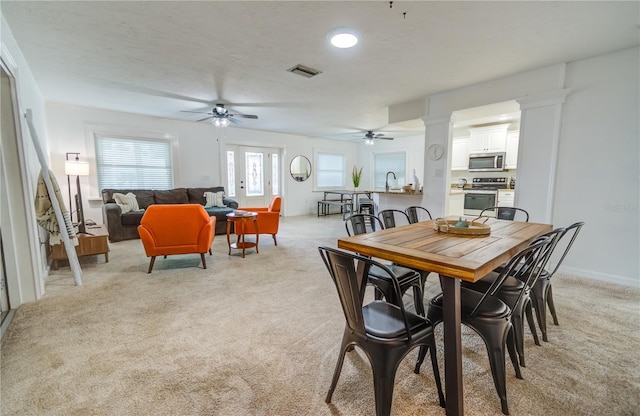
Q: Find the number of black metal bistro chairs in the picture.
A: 8